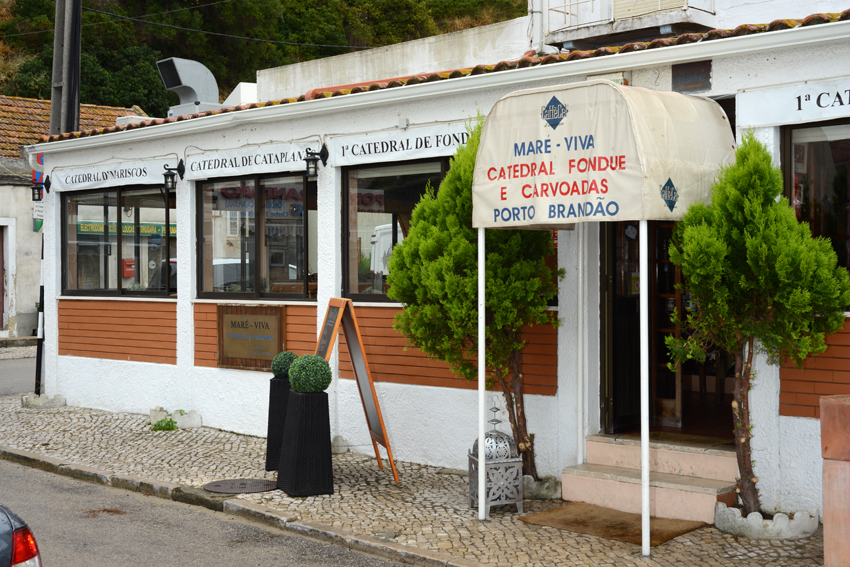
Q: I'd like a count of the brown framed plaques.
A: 1